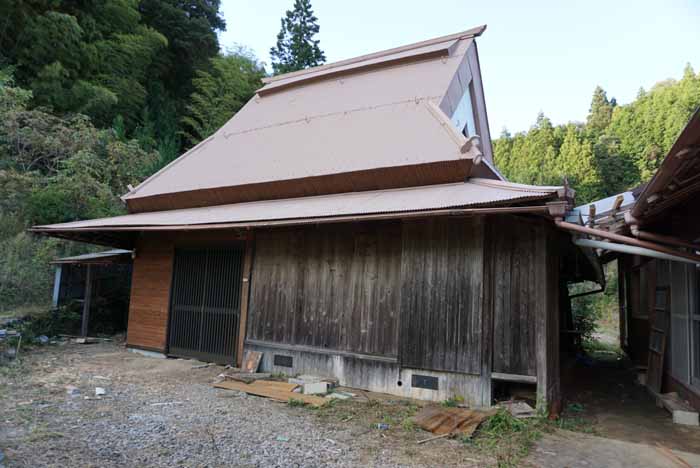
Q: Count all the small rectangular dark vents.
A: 2